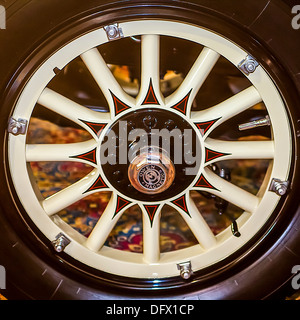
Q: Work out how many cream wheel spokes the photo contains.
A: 12